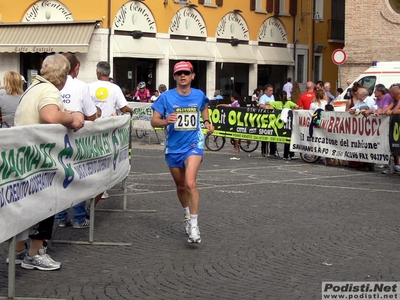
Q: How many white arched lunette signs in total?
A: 5